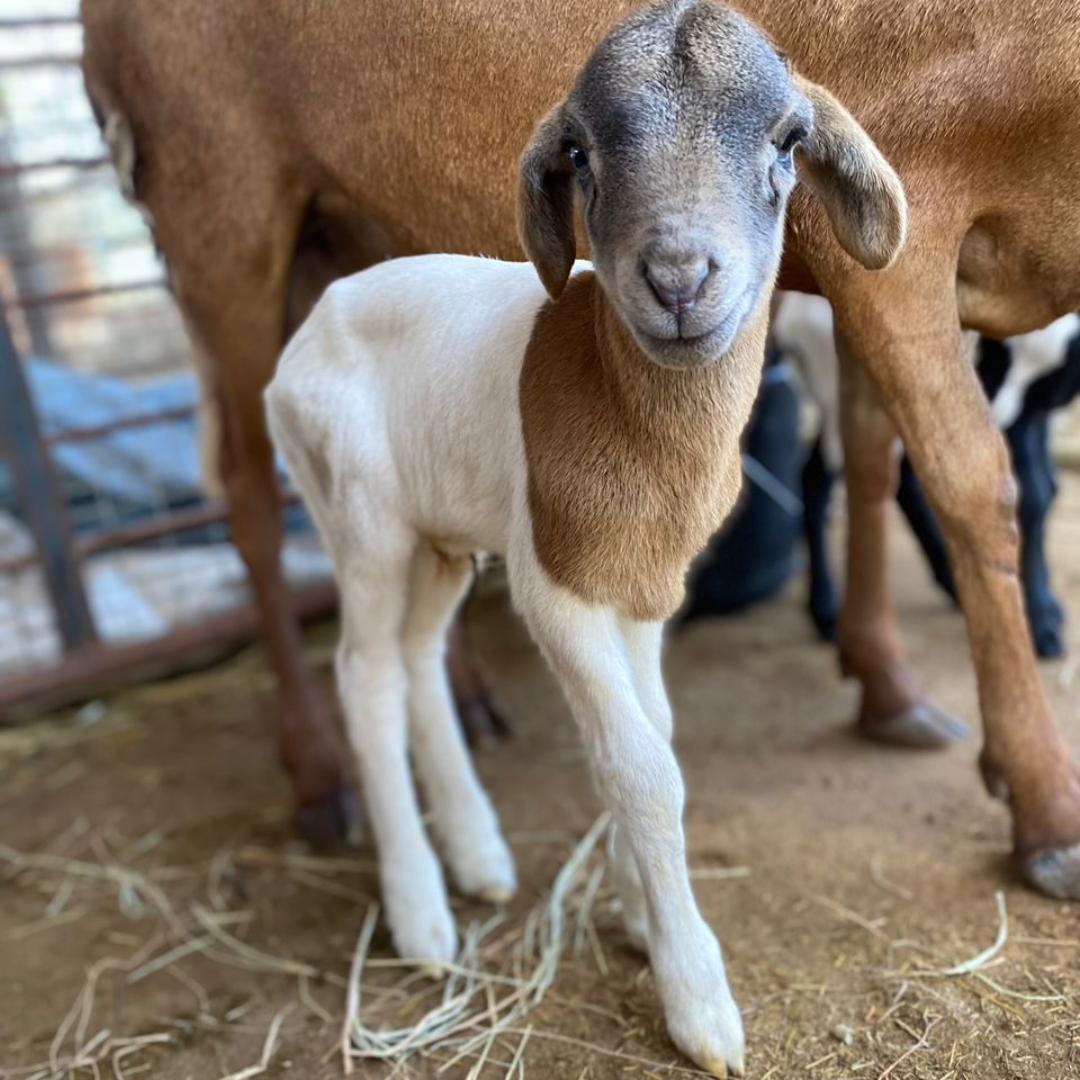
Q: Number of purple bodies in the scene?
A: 0